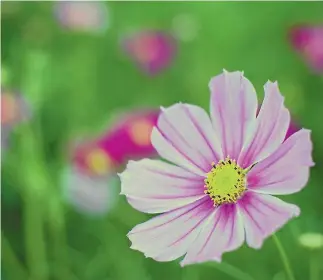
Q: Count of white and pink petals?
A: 8